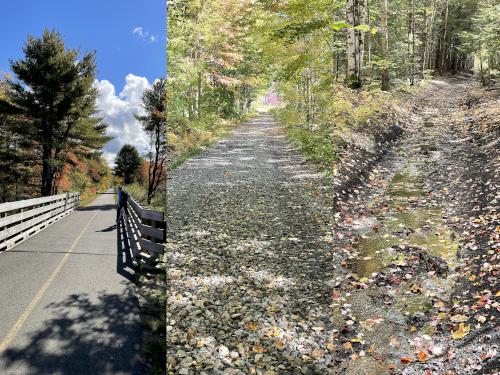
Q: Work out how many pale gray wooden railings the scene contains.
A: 2